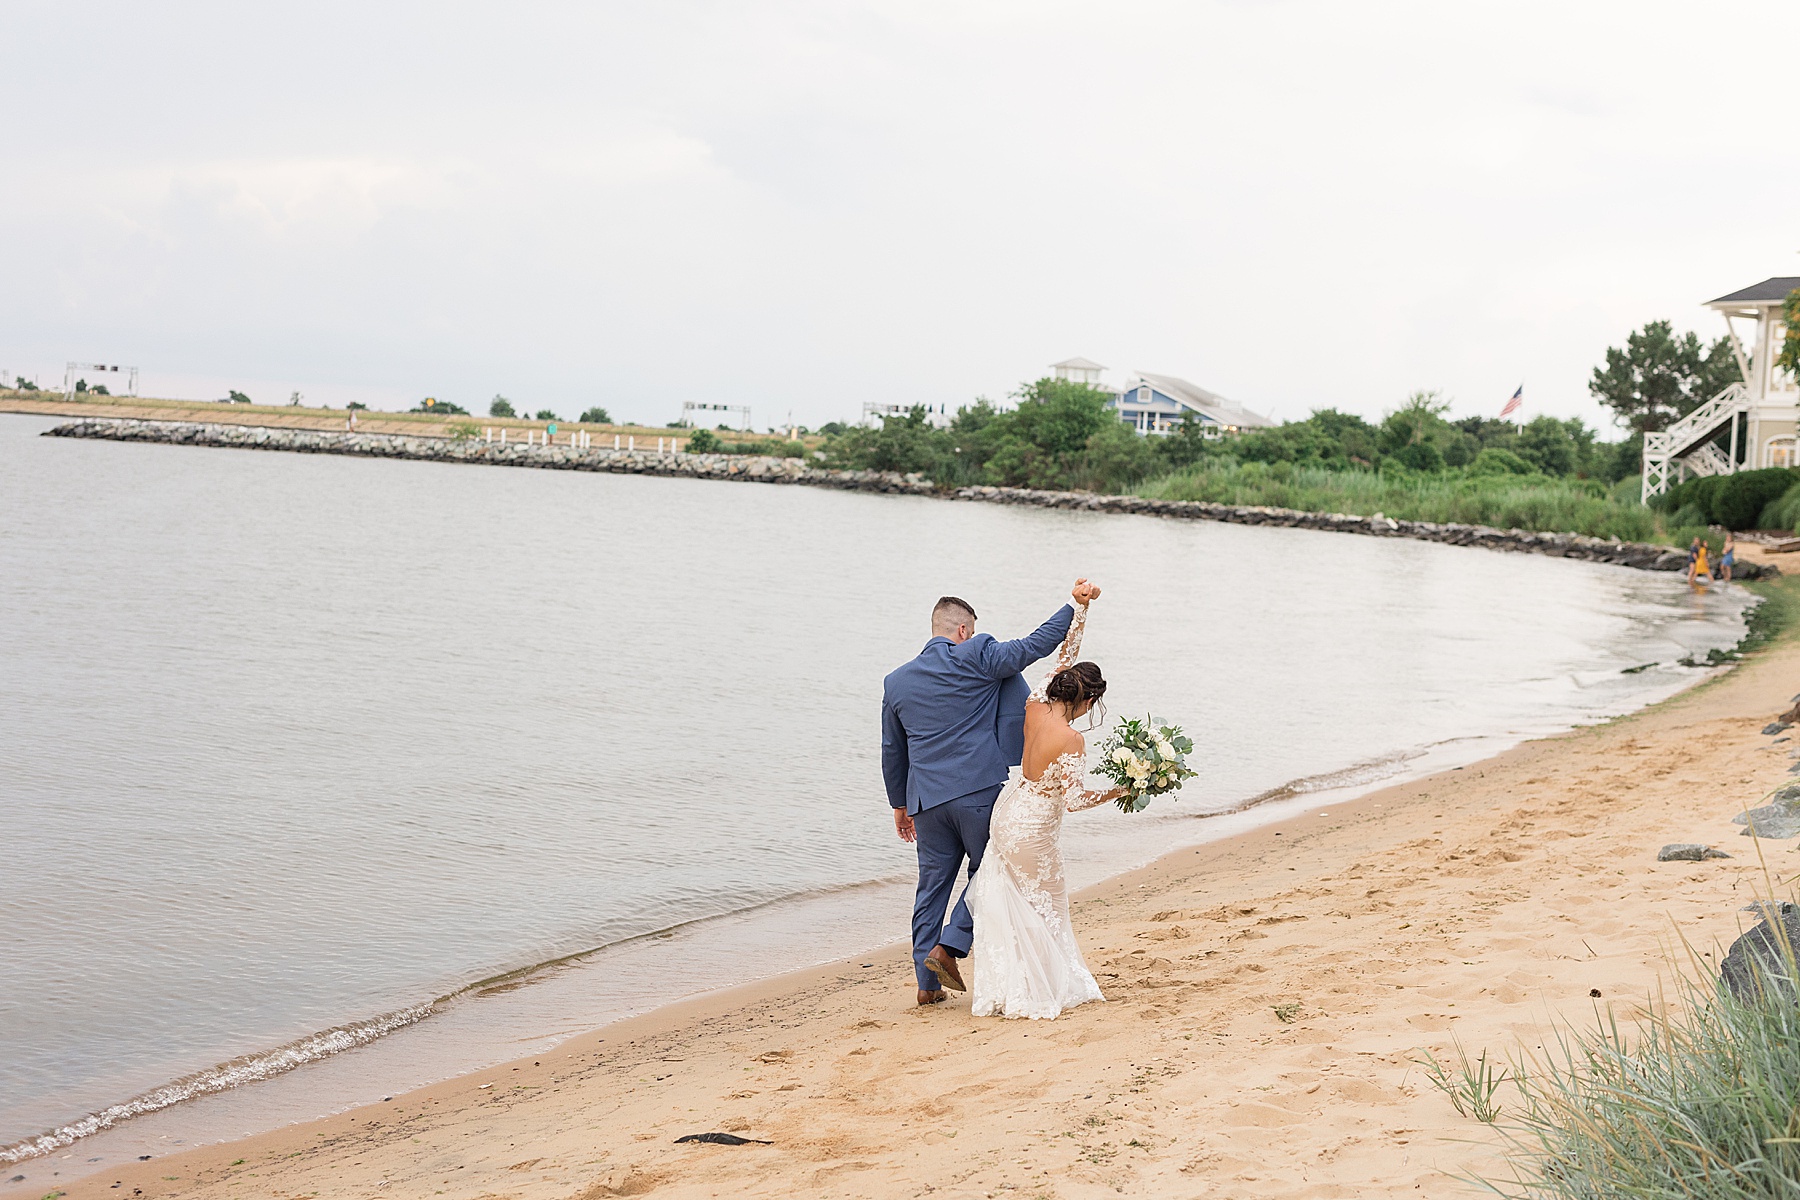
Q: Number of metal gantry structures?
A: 3